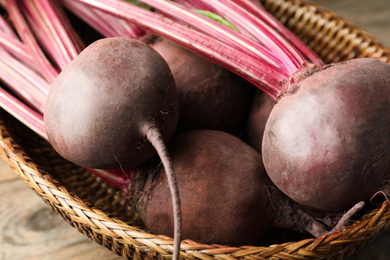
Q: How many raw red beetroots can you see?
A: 5